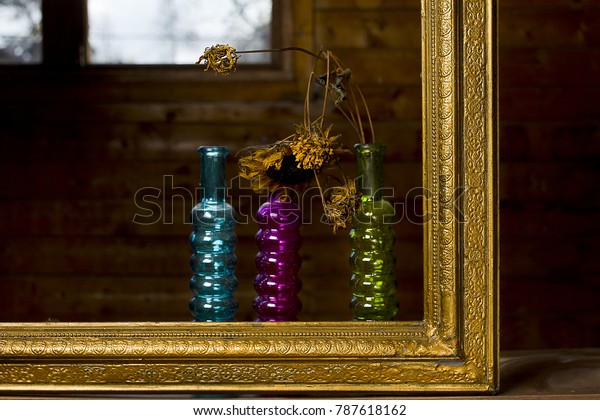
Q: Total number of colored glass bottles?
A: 3